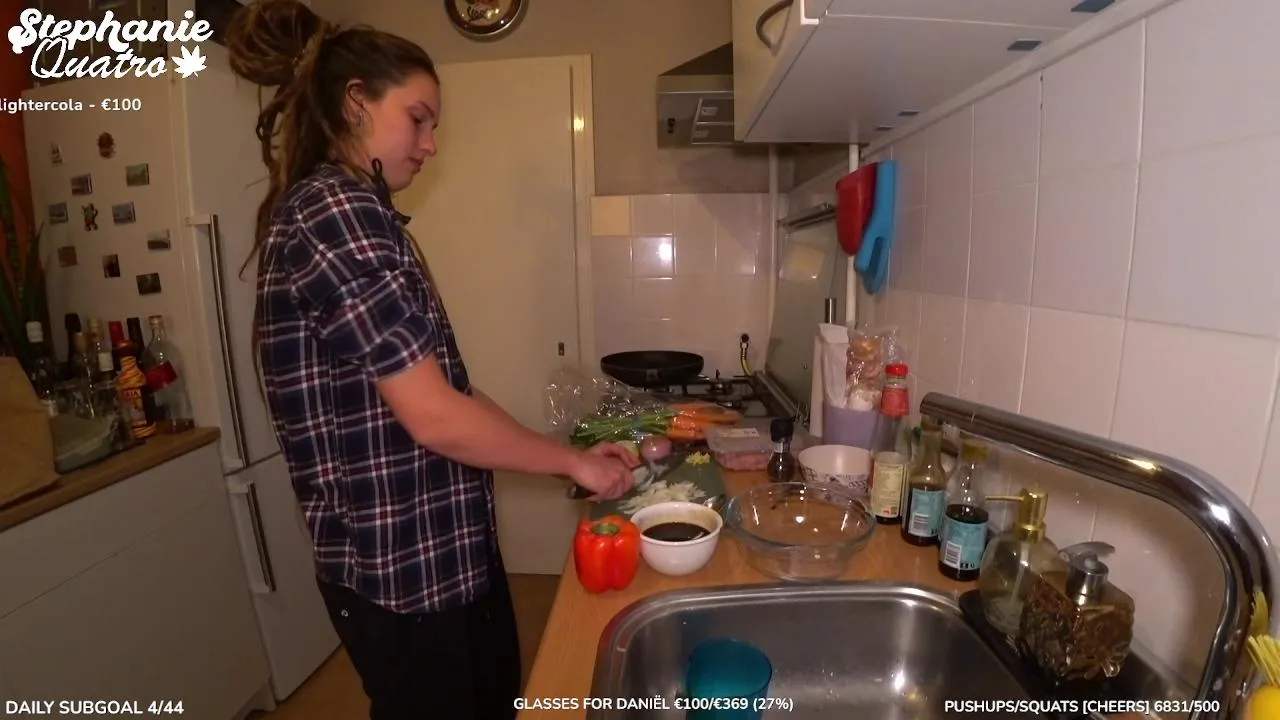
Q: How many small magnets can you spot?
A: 11